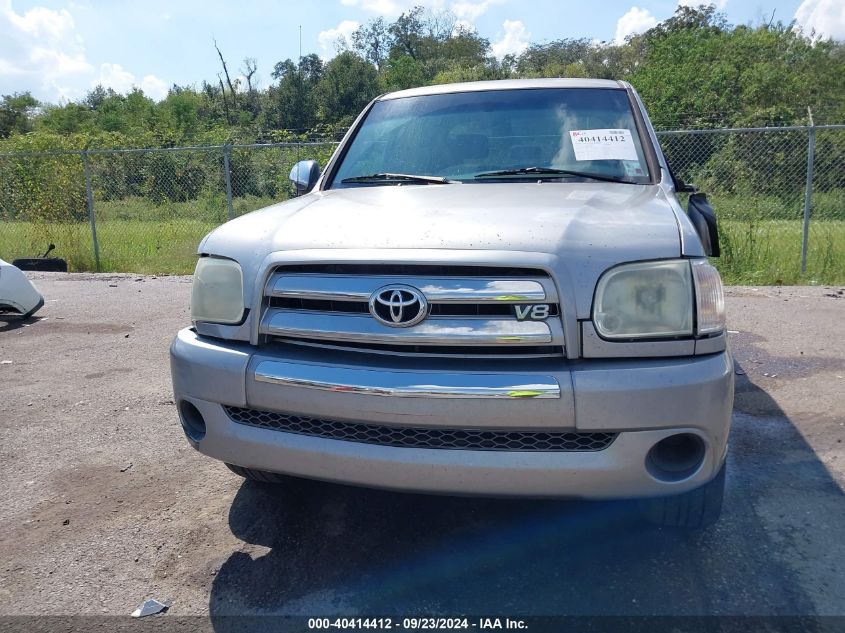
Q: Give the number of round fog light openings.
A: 2